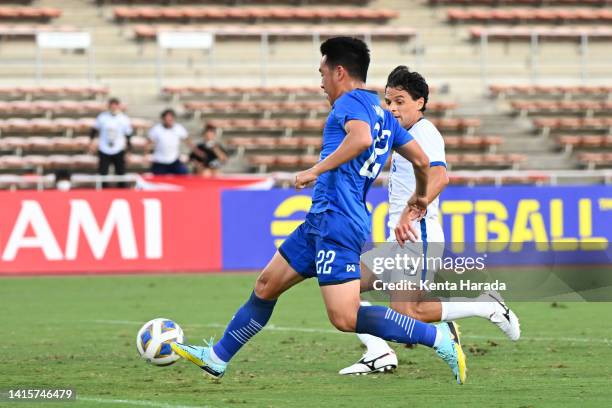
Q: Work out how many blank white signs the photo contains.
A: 2